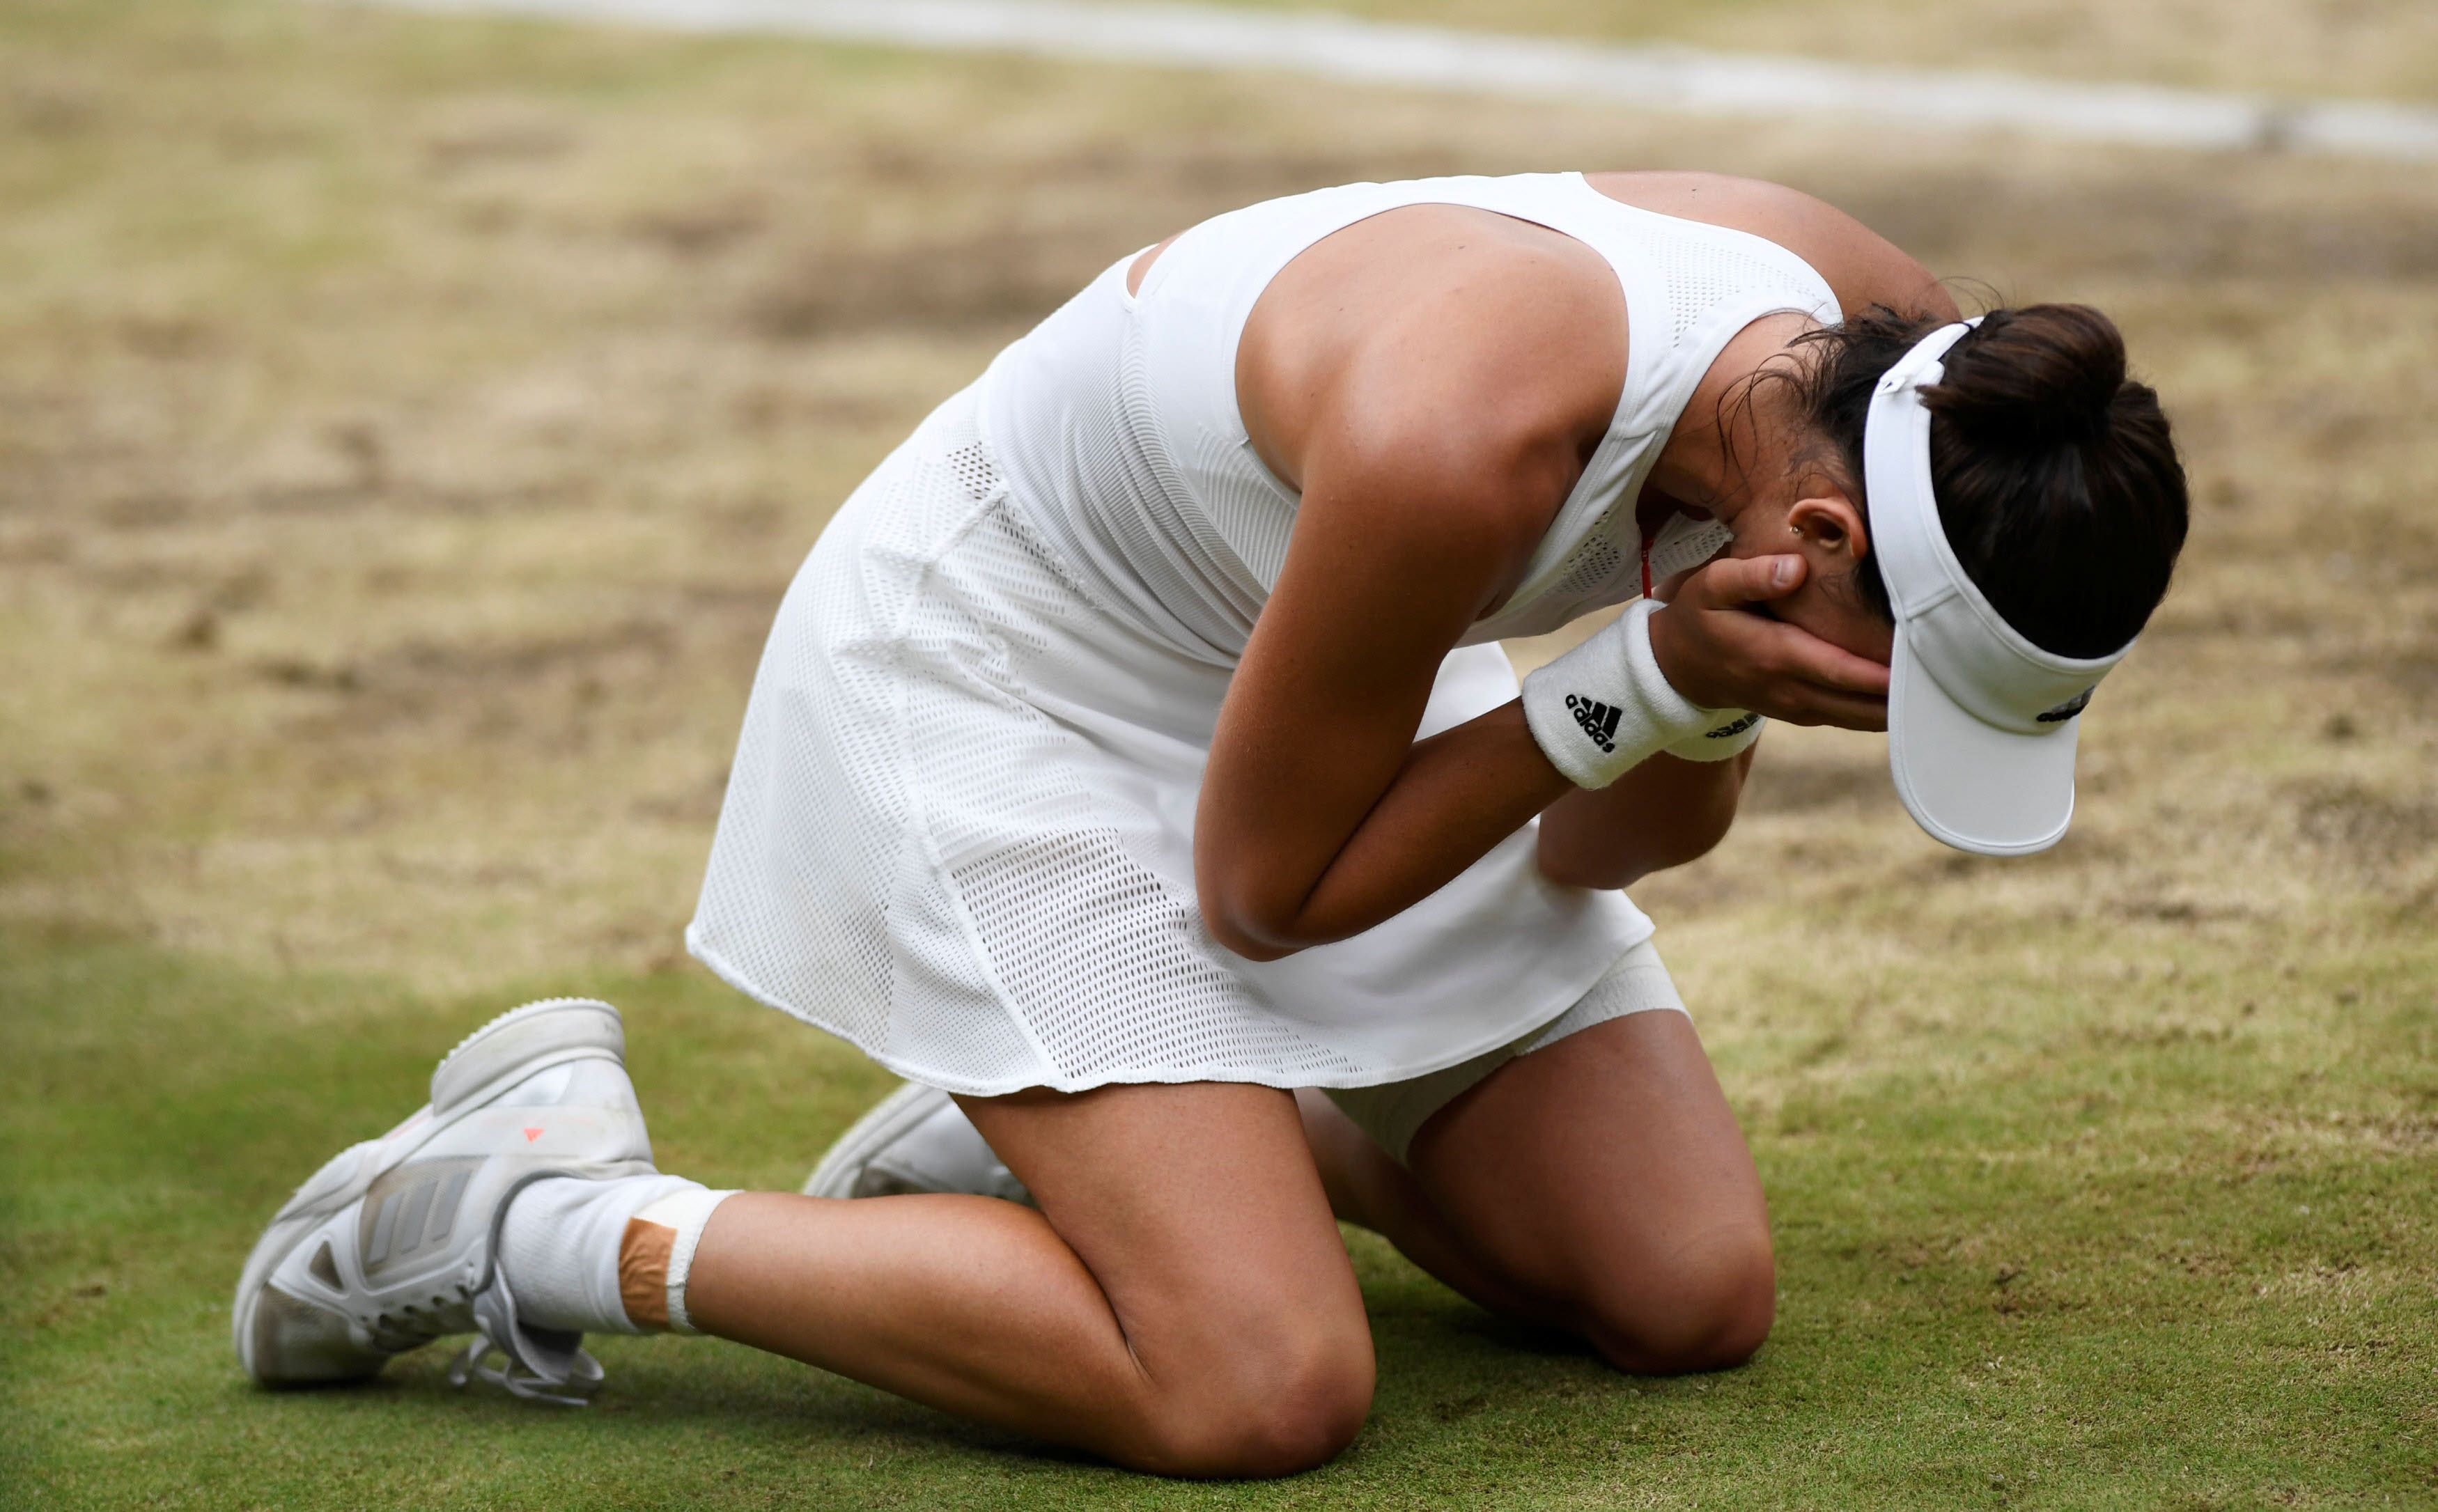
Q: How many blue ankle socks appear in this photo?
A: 0